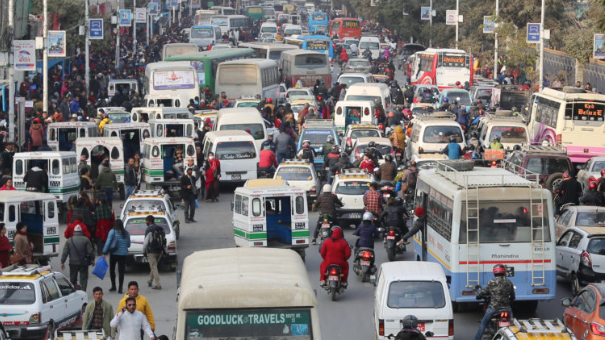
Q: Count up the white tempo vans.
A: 12